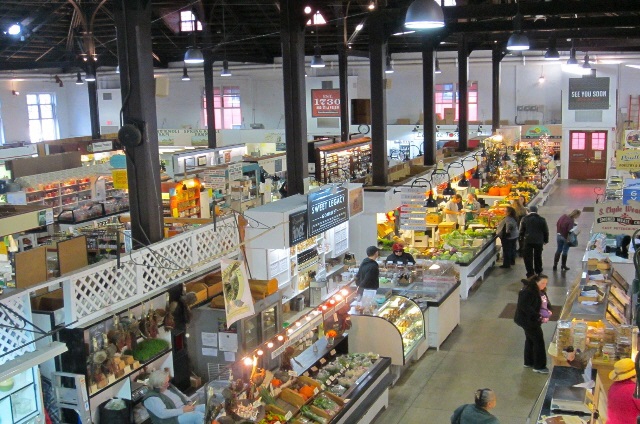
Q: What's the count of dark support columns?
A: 9